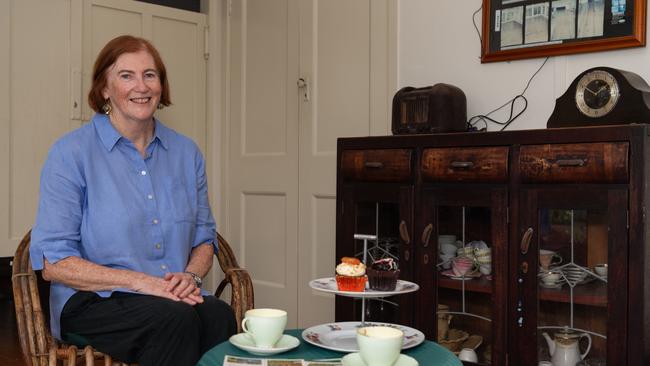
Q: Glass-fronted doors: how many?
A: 3